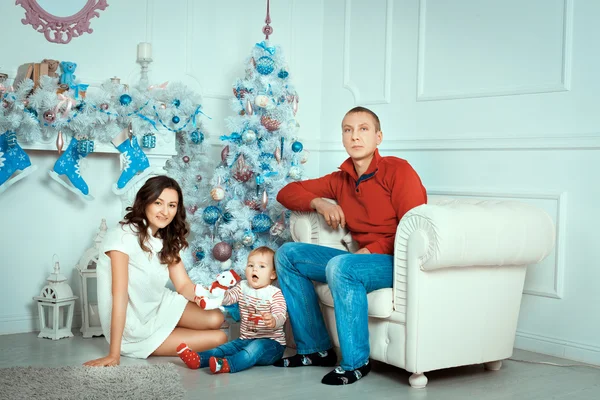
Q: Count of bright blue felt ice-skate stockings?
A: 3